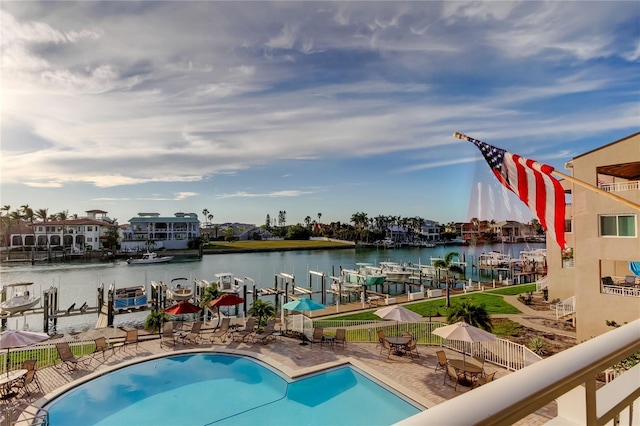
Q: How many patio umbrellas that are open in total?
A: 6